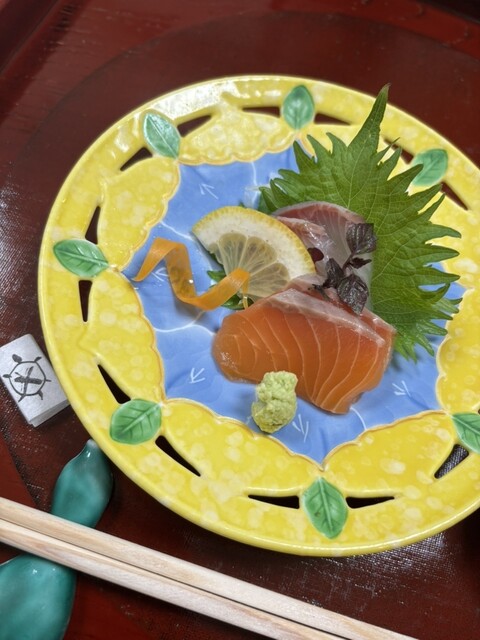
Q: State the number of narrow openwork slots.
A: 13